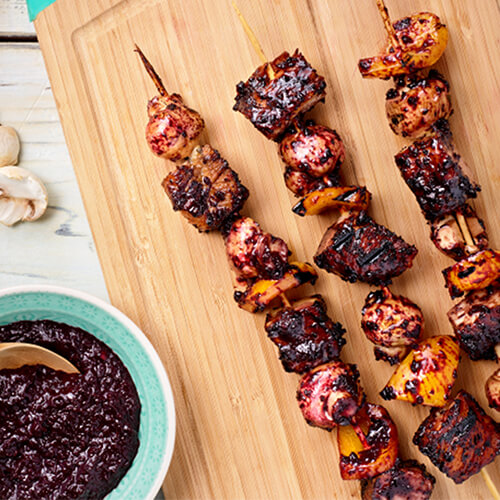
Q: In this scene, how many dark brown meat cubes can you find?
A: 8